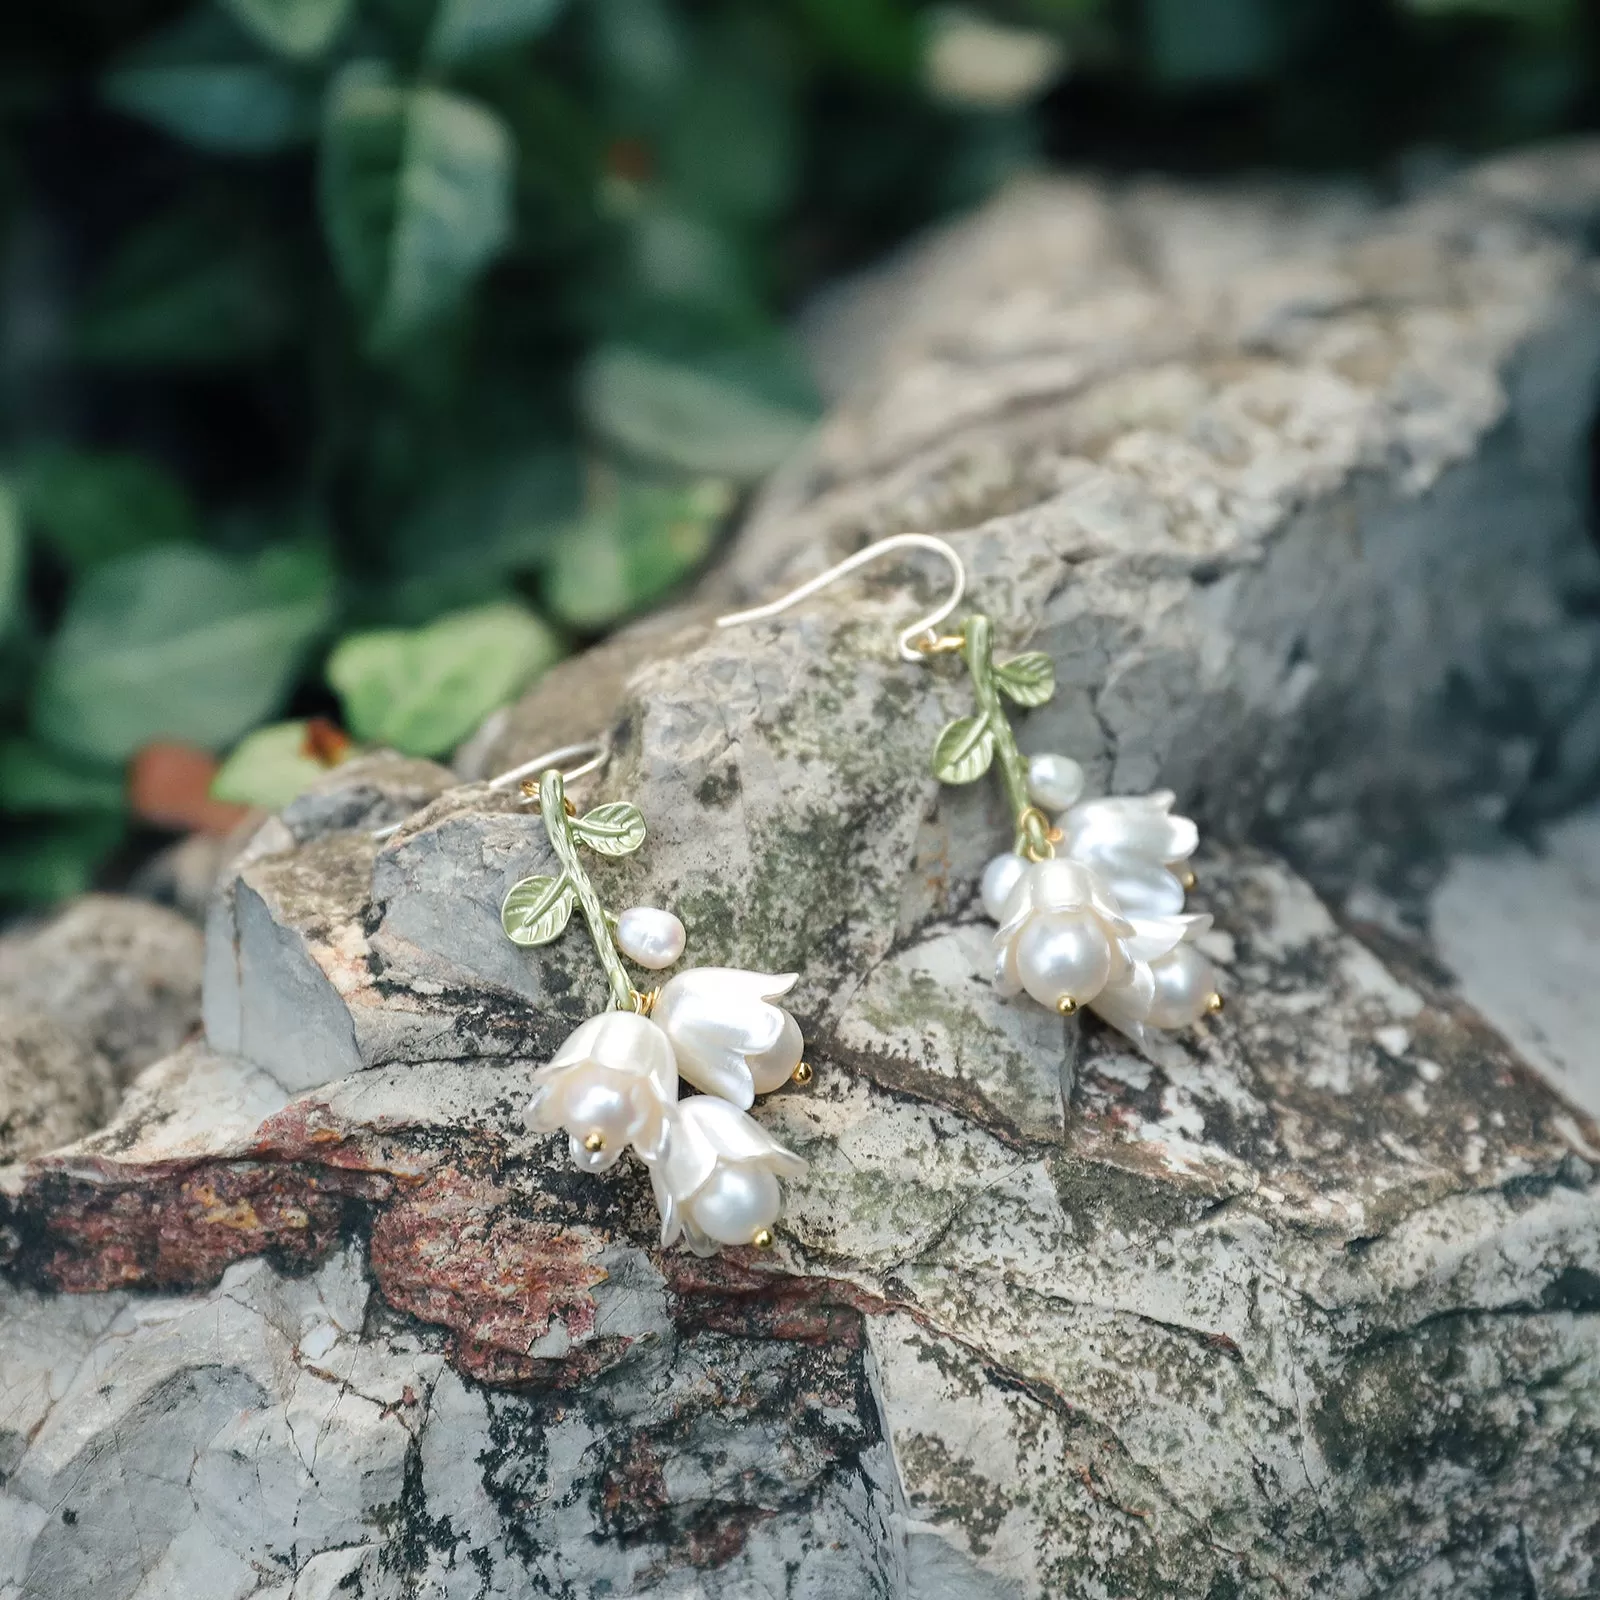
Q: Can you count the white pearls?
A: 8